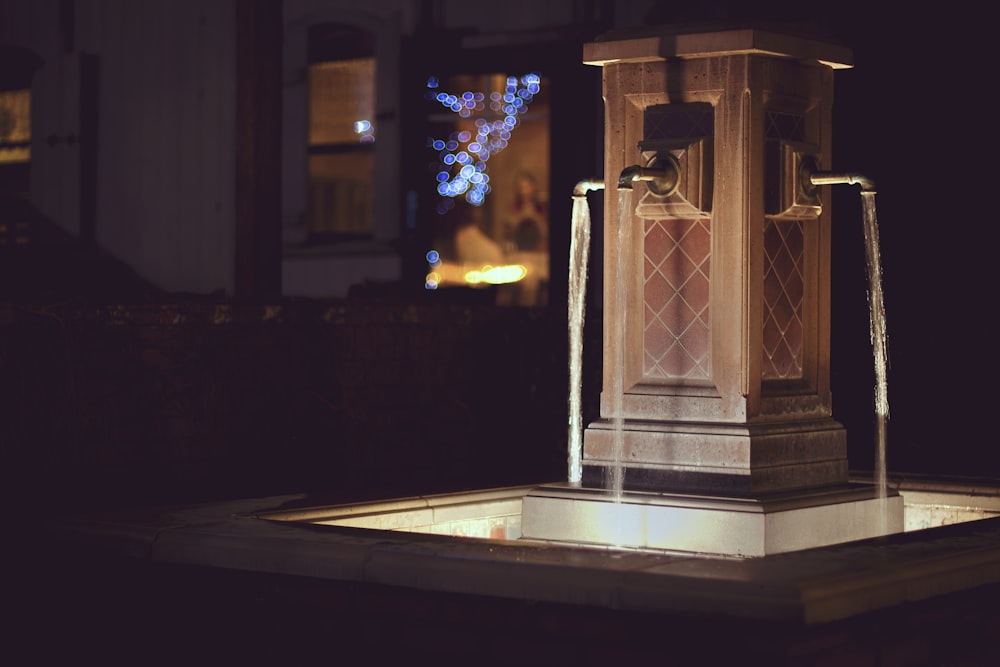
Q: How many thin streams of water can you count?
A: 3